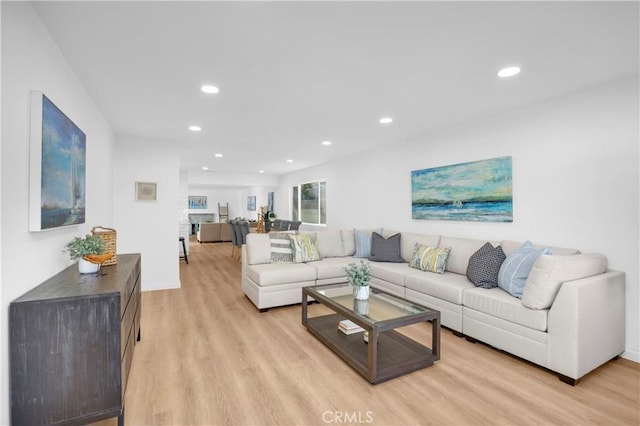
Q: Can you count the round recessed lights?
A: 9